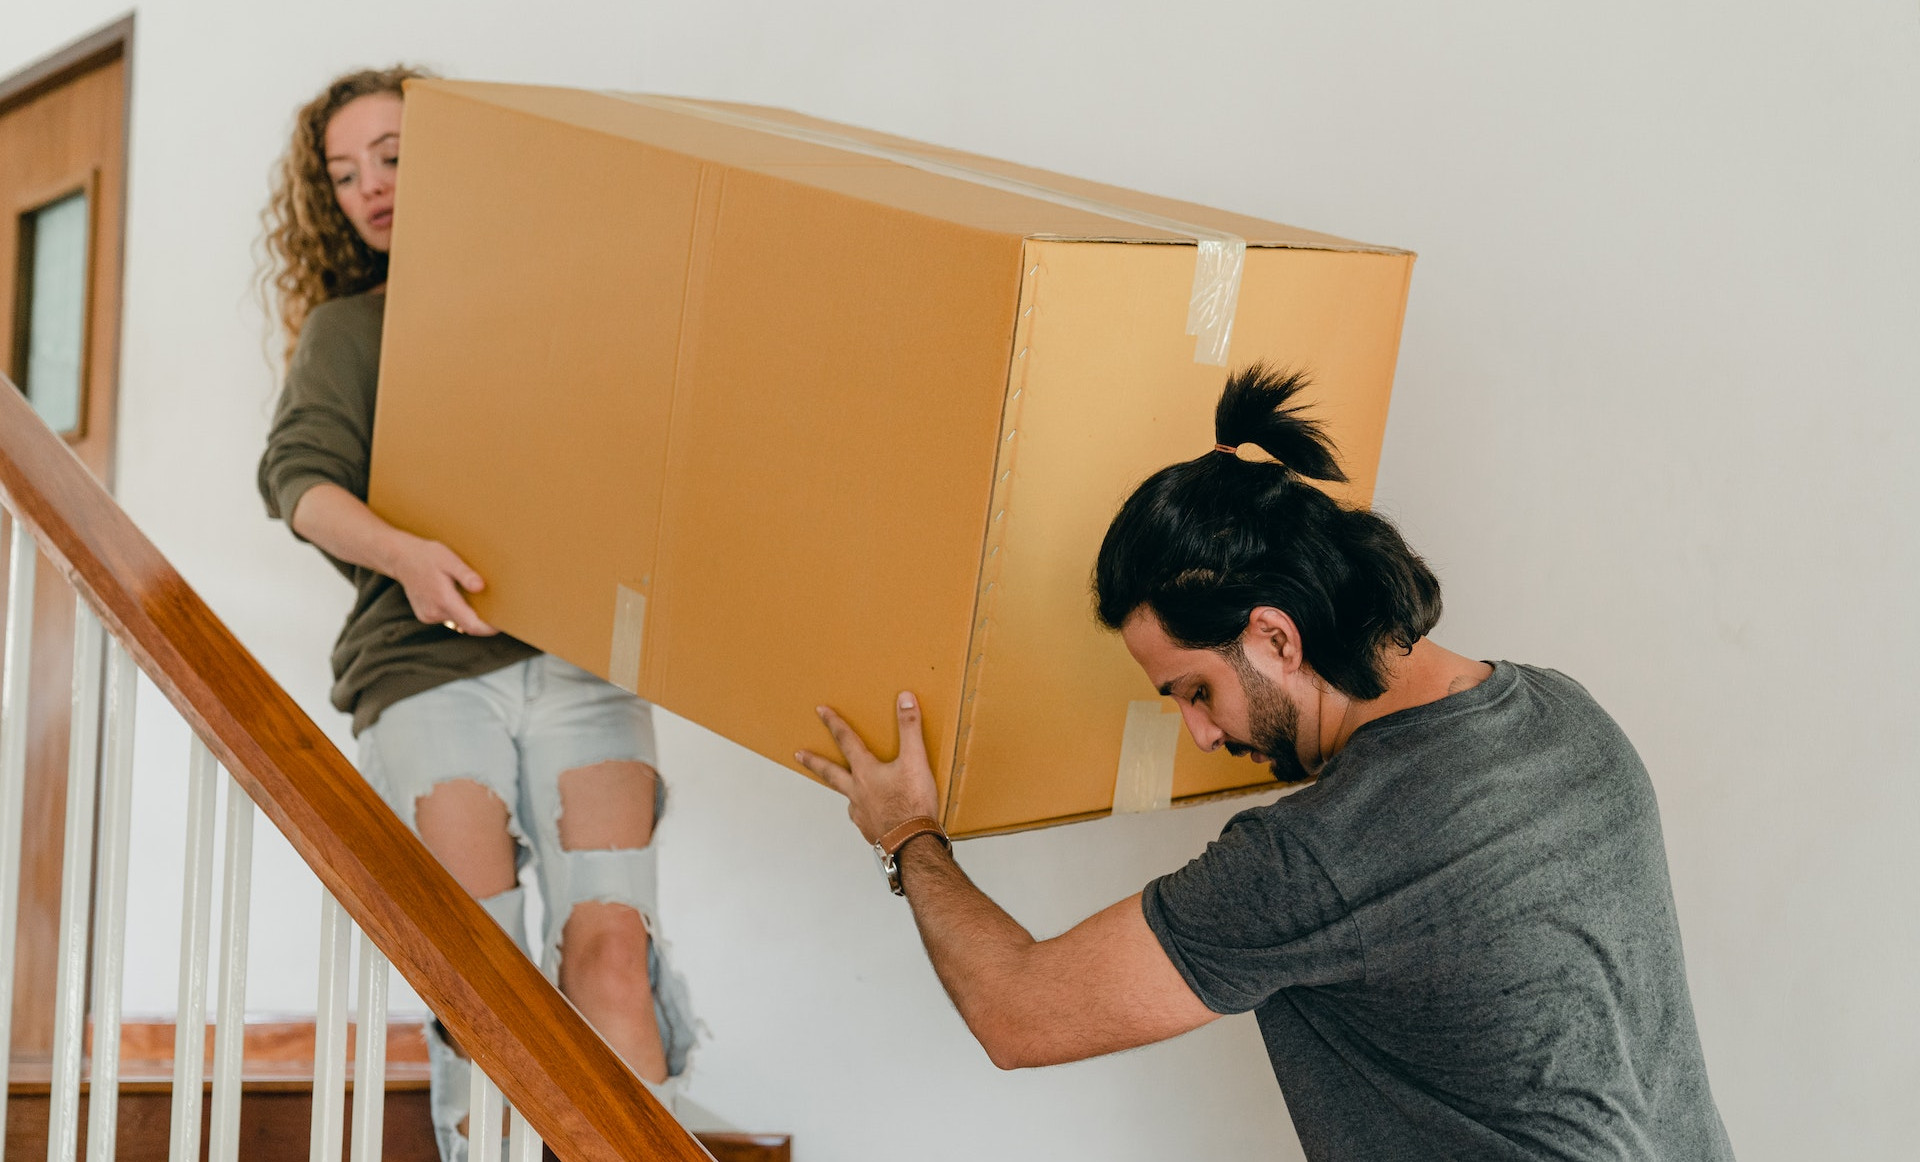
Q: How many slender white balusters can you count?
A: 9